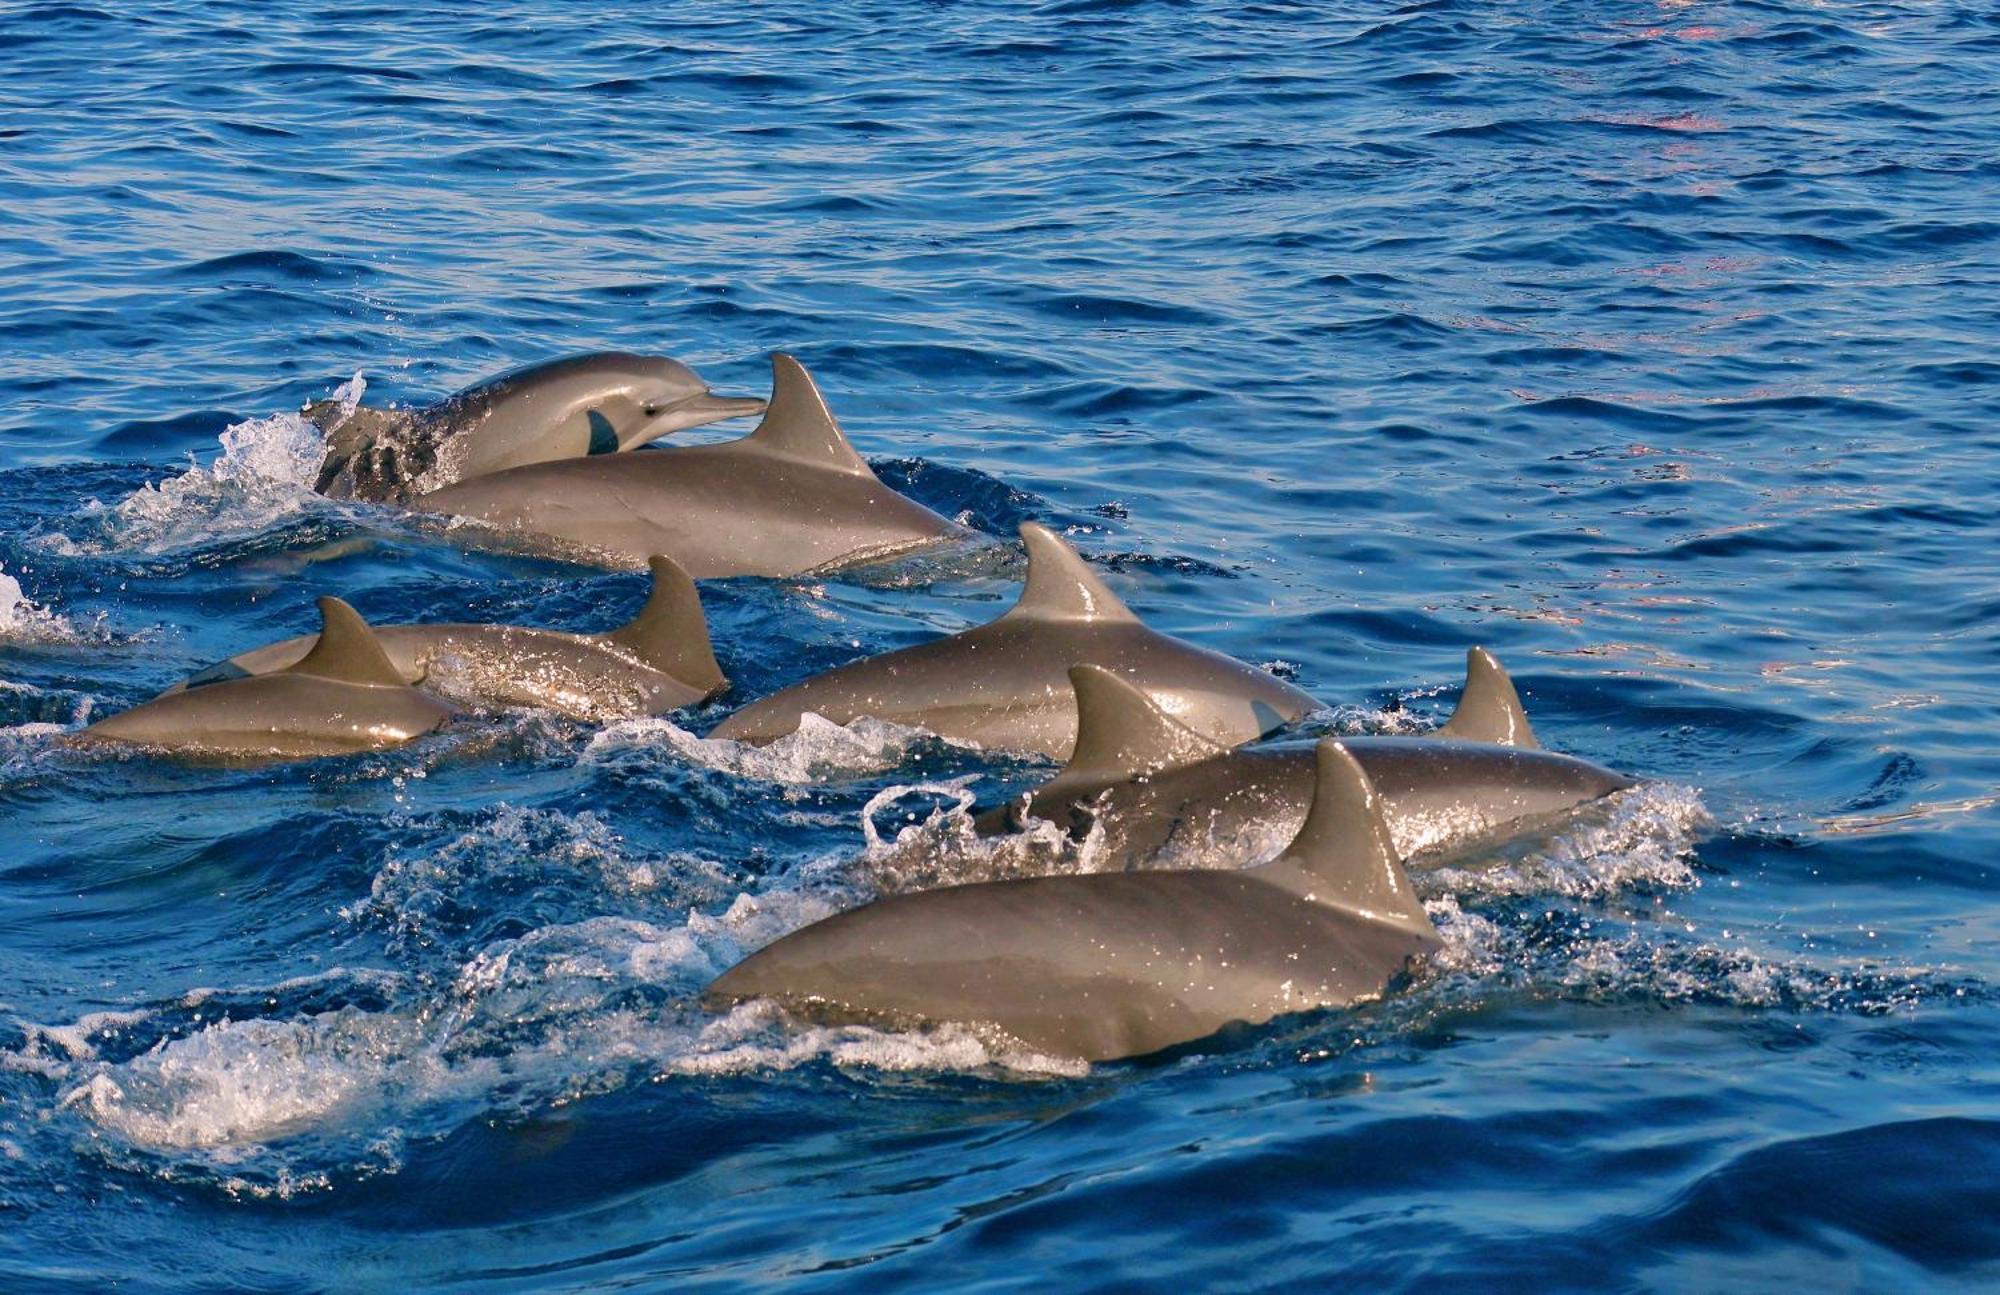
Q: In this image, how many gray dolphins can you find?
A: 8